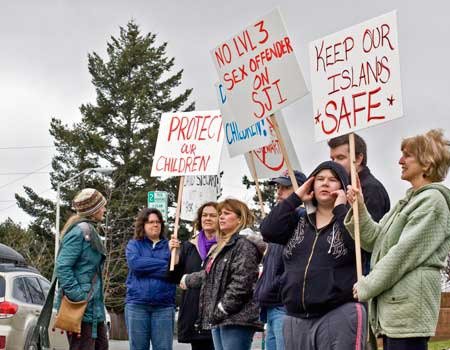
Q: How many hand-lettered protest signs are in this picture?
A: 6